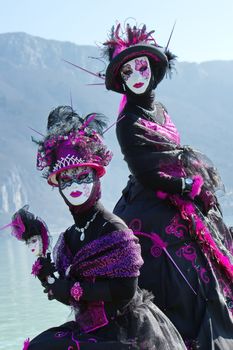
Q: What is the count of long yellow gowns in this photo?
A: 0